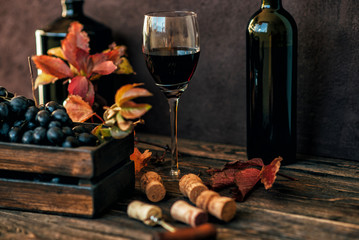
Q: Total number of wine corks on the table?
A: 5